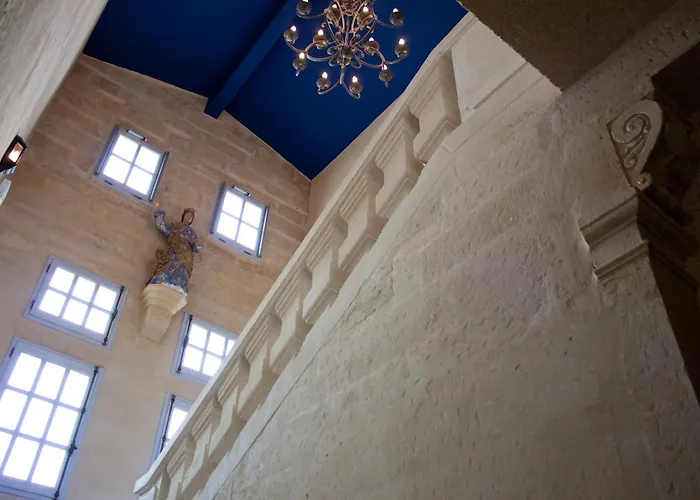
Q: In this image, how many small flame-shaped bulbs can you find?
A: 12